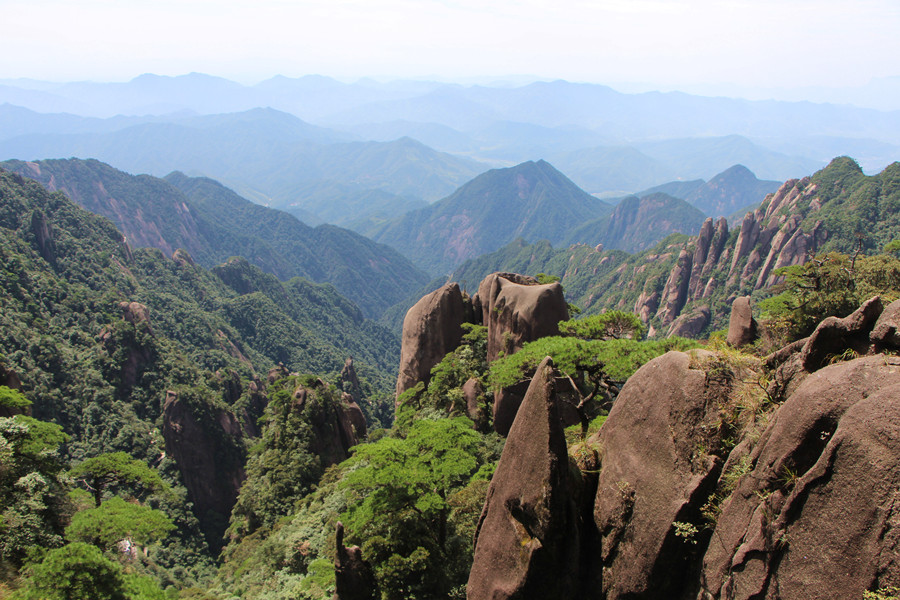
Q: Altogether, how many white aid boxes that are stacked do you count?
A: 0